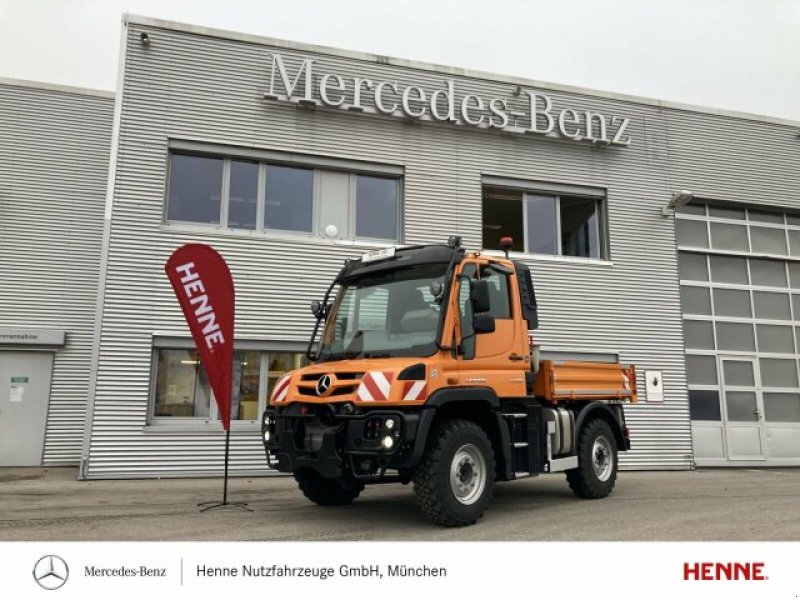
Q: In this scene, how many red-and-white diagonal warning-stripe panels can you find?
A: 4